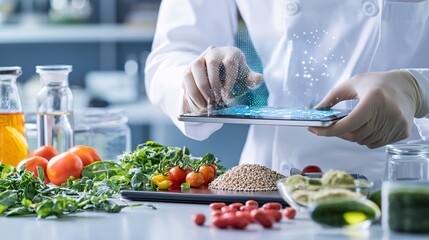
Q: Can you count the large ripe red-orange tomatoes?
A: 4